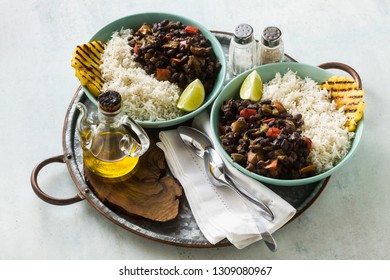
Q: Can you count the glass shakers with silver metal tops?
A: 2